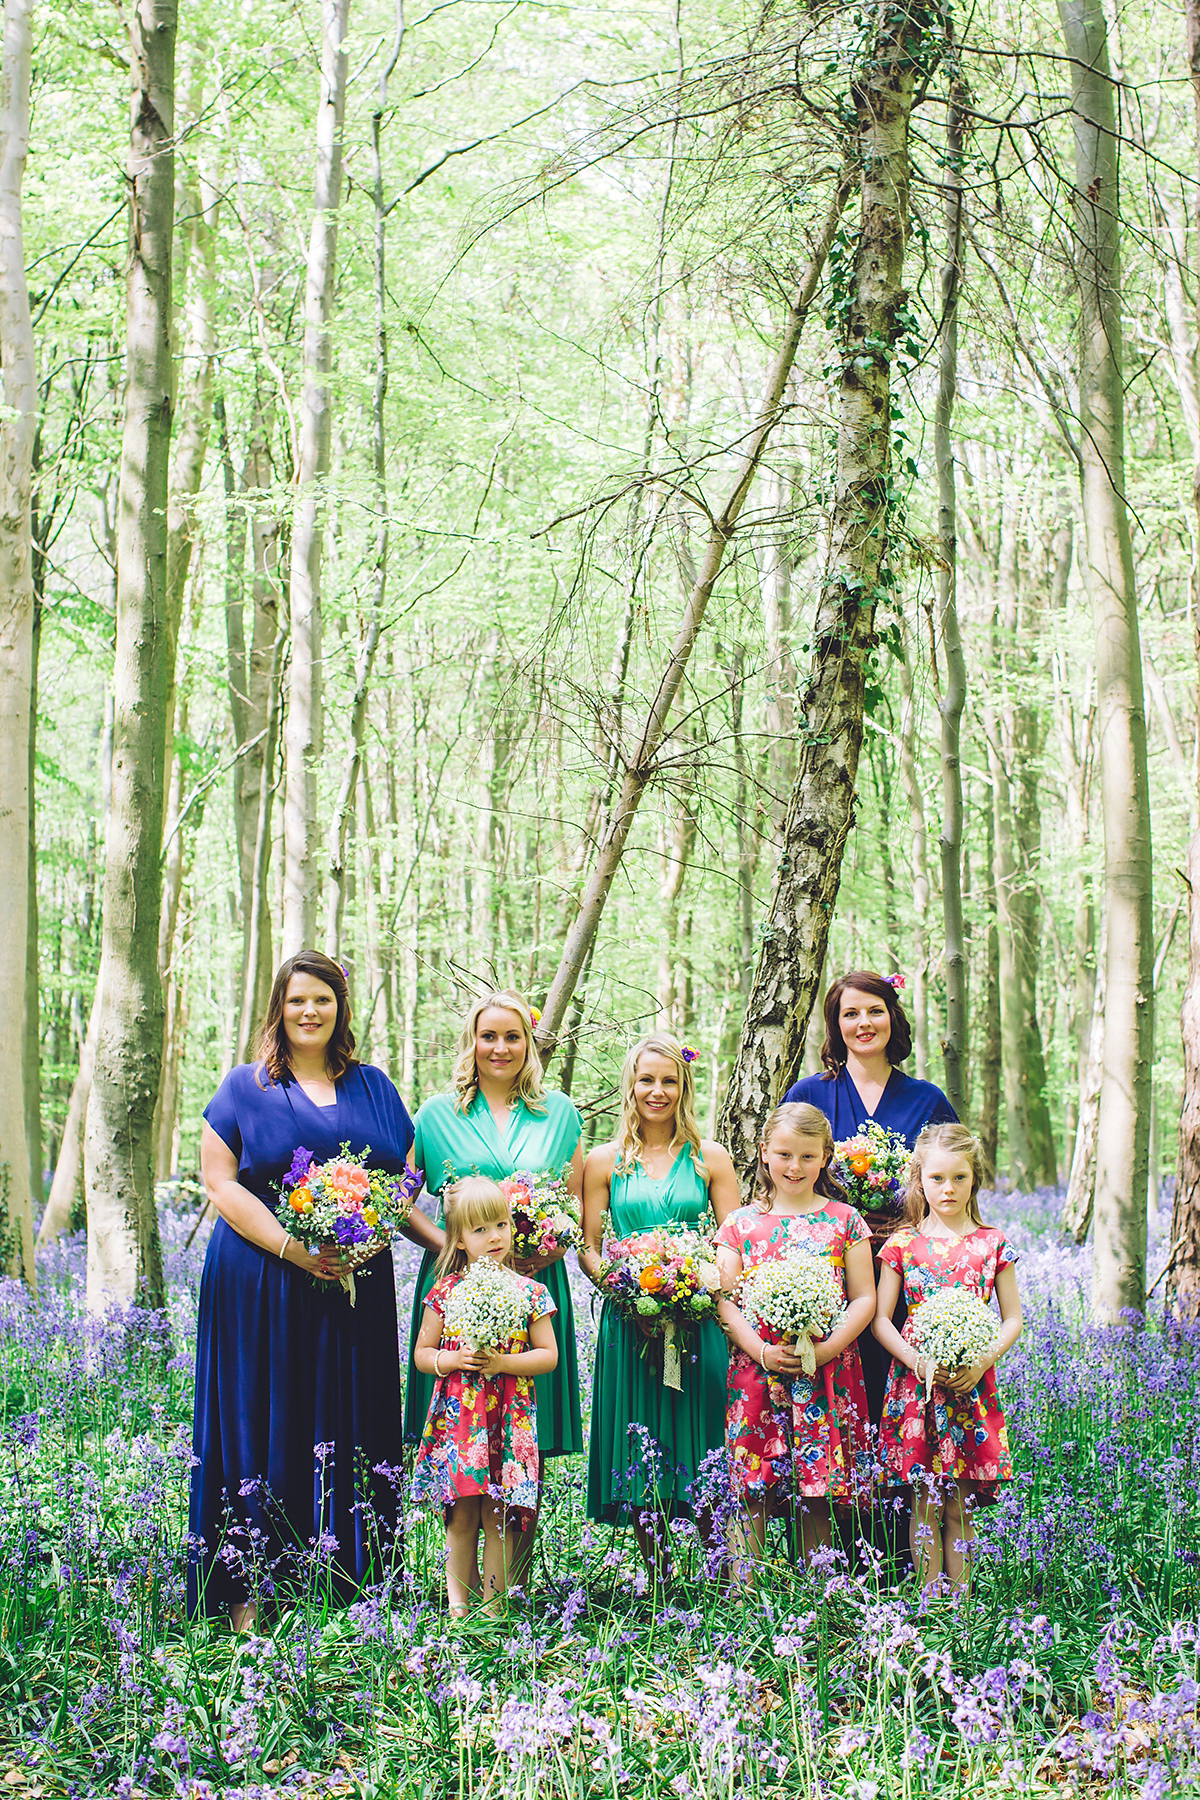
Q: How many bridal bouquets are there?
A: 7